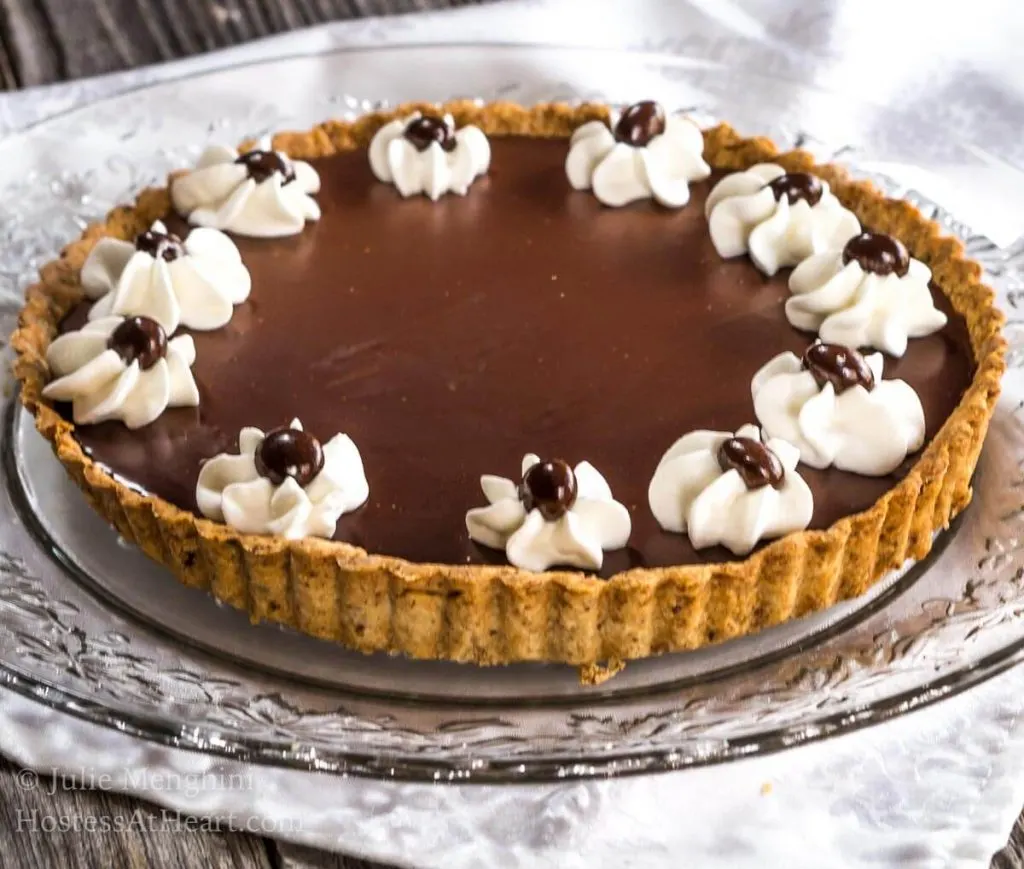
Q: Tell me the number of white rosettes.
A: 11